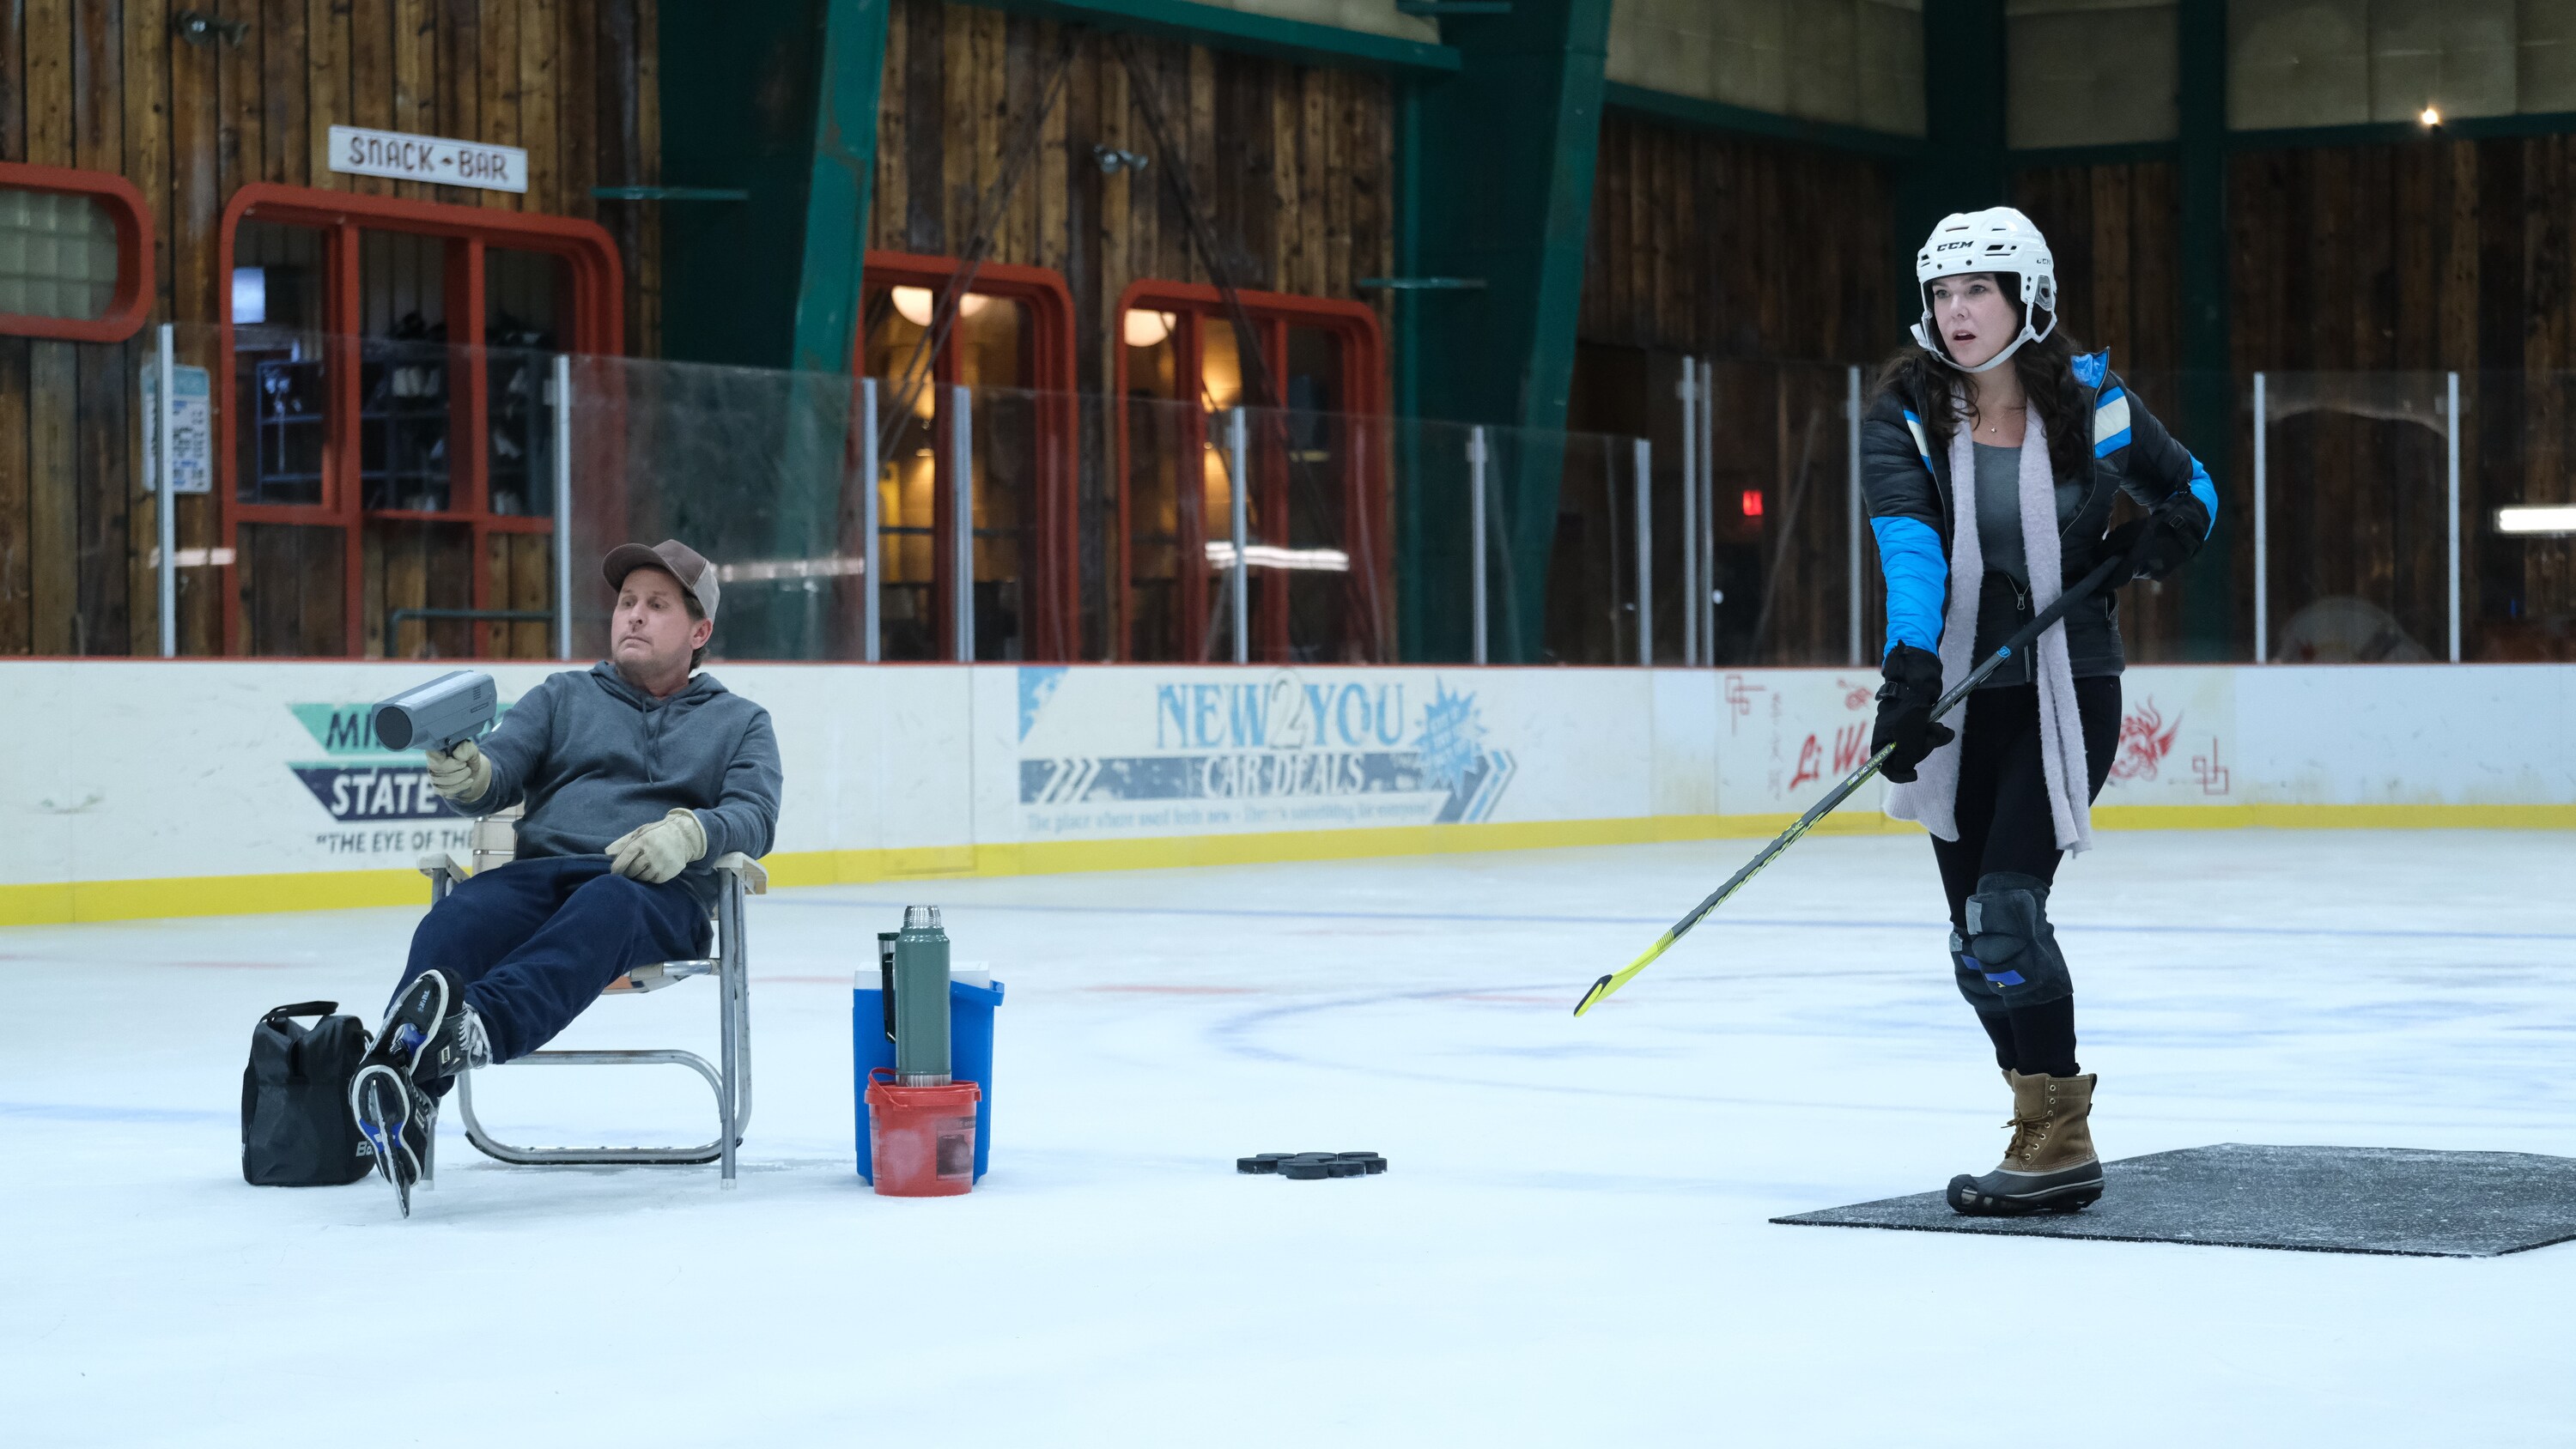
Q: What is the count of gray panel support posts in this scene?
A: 12